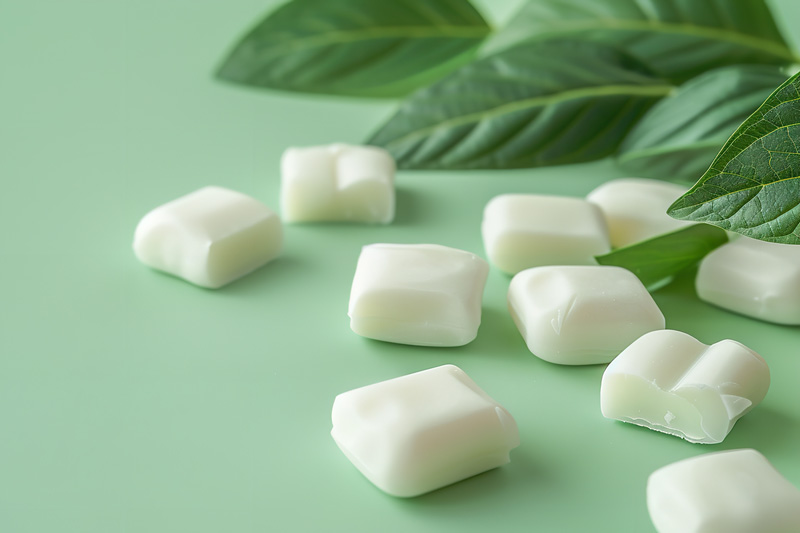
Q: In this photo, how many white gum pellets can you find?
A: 10